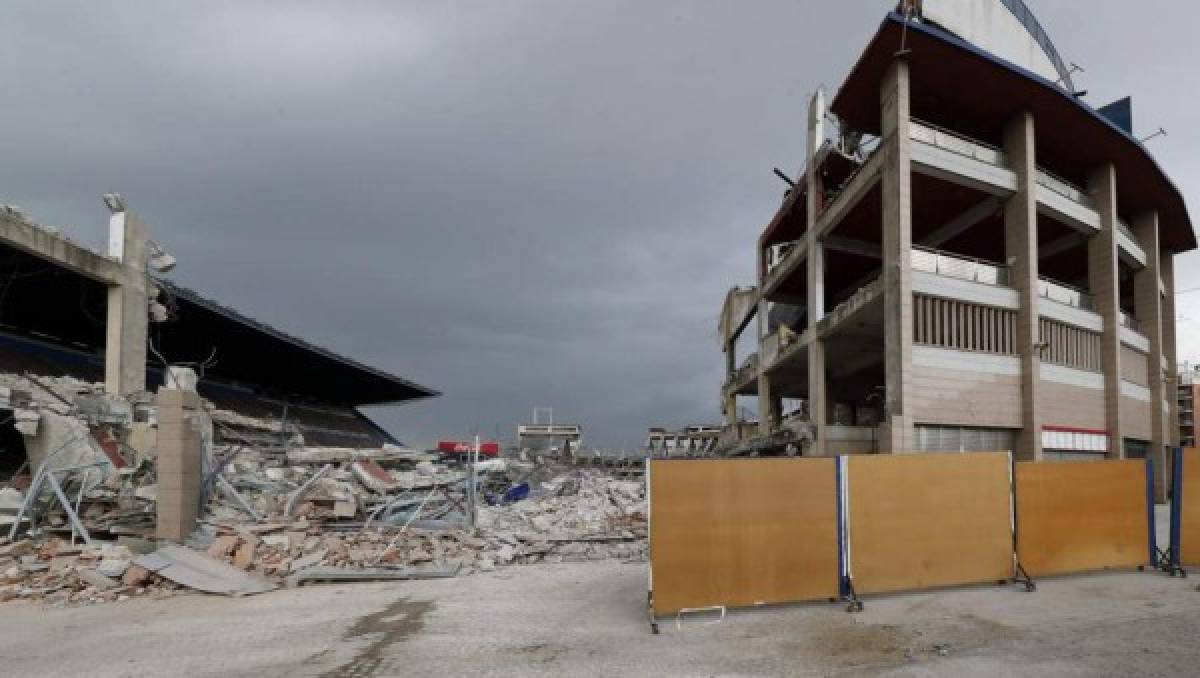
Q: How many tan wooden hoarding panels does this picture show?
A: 4